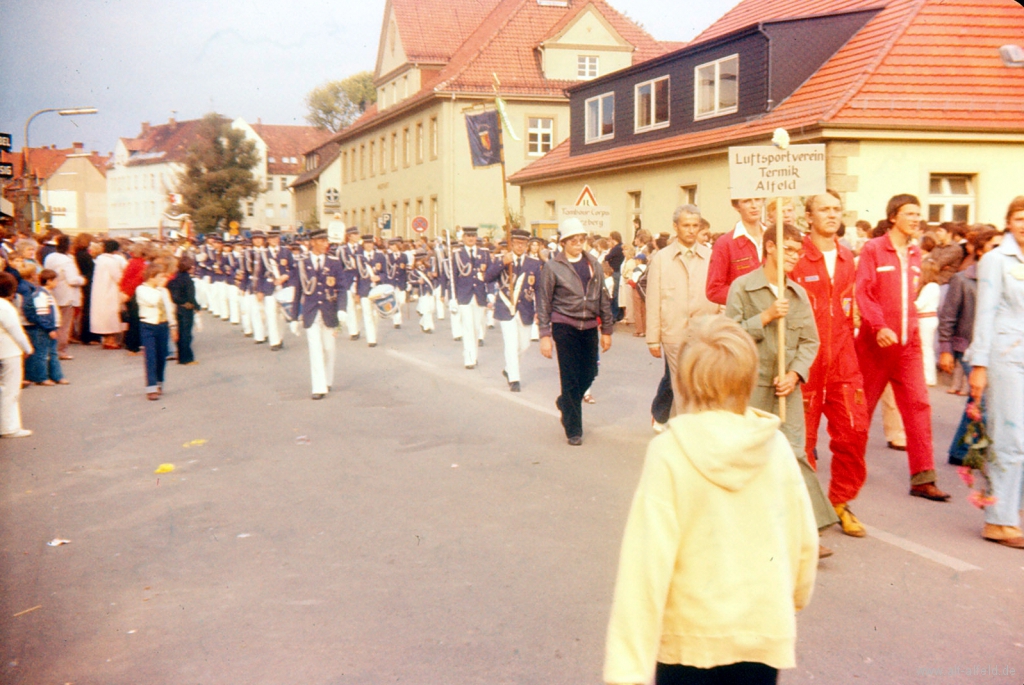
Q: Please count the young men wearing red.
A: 3